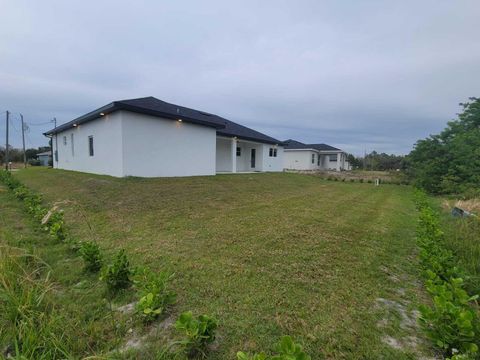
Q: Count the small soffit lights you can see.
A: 5